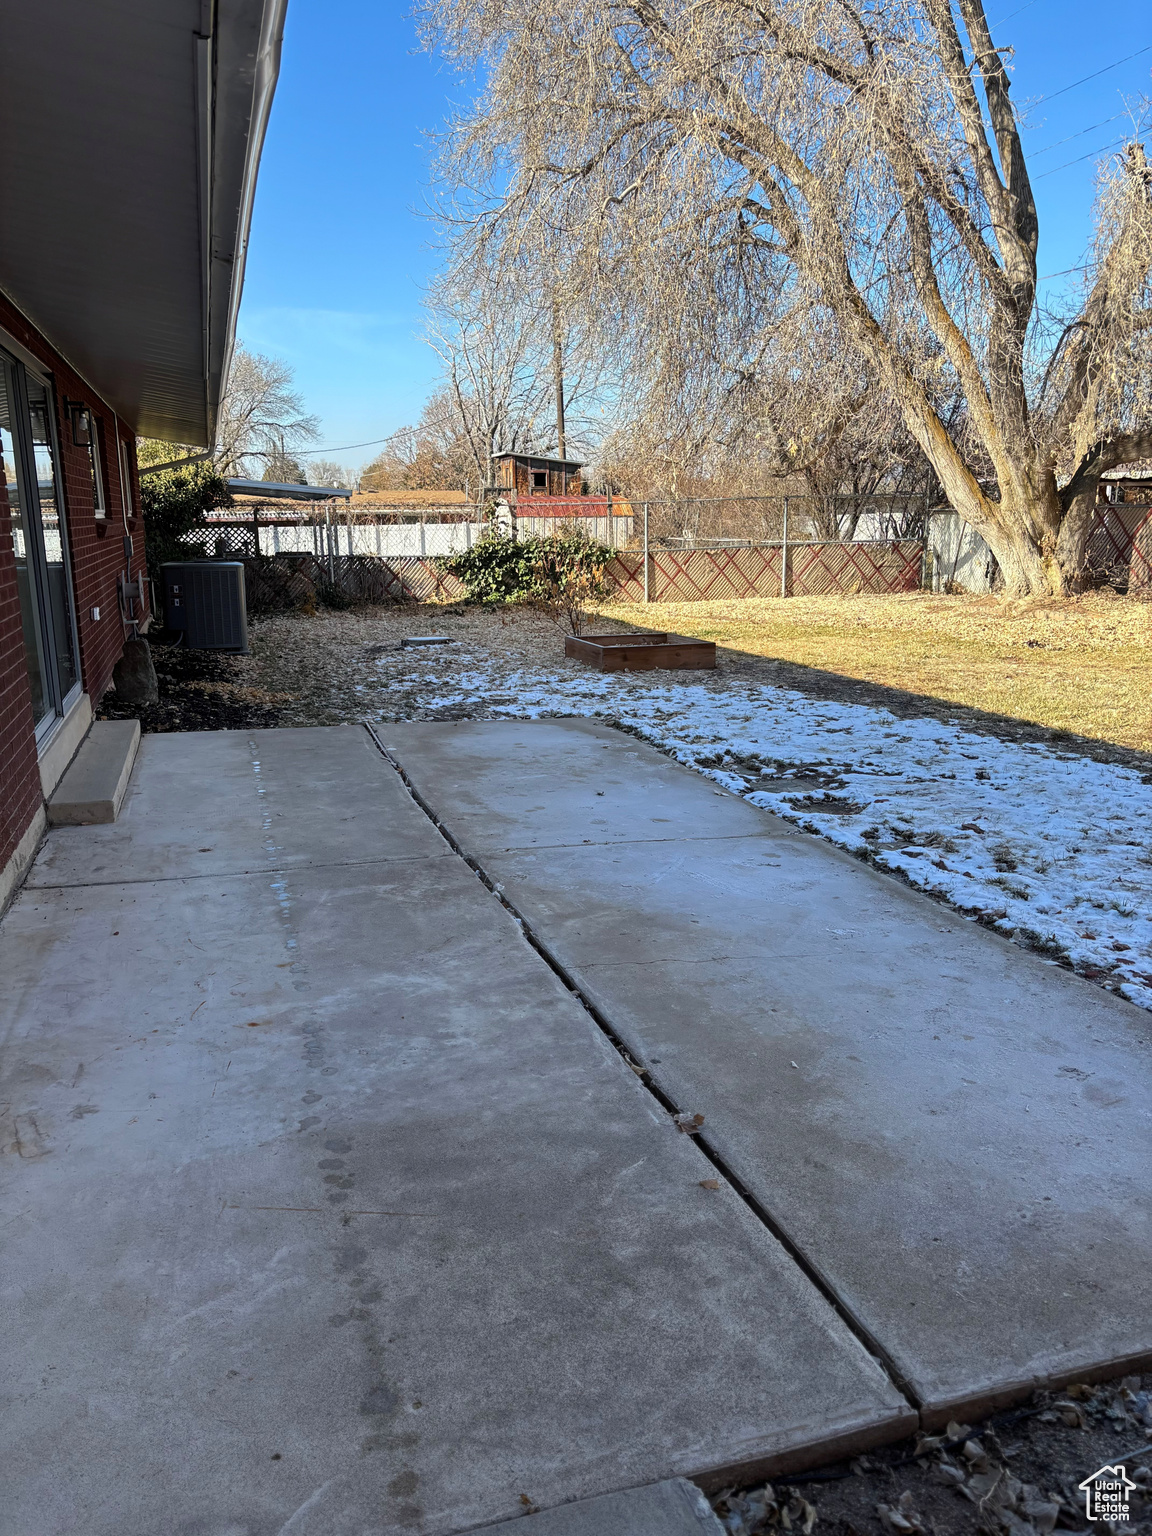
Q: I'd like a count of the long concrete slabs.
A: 2